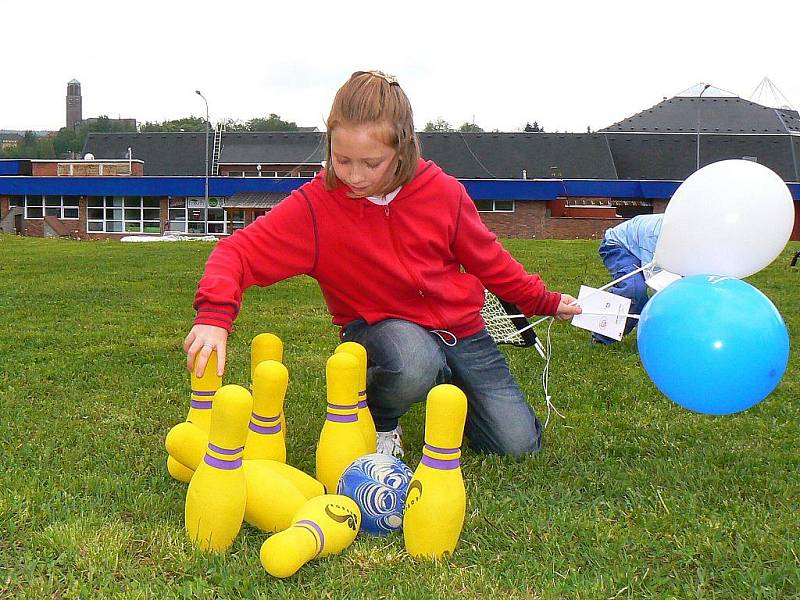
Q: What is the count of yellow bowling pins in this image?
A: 10